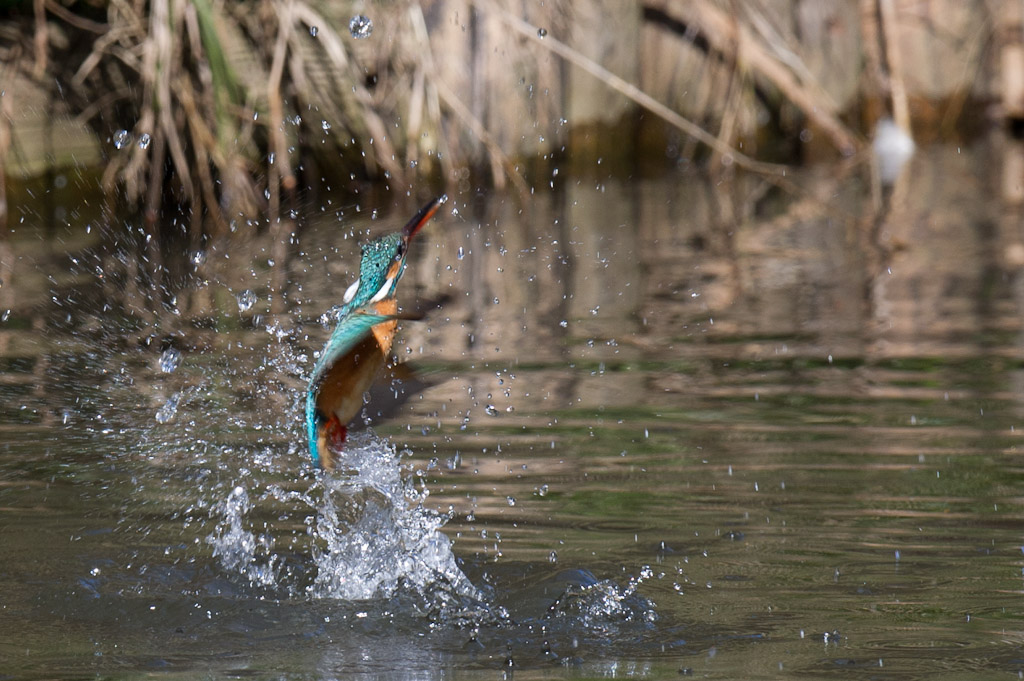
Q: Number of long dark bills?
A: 1